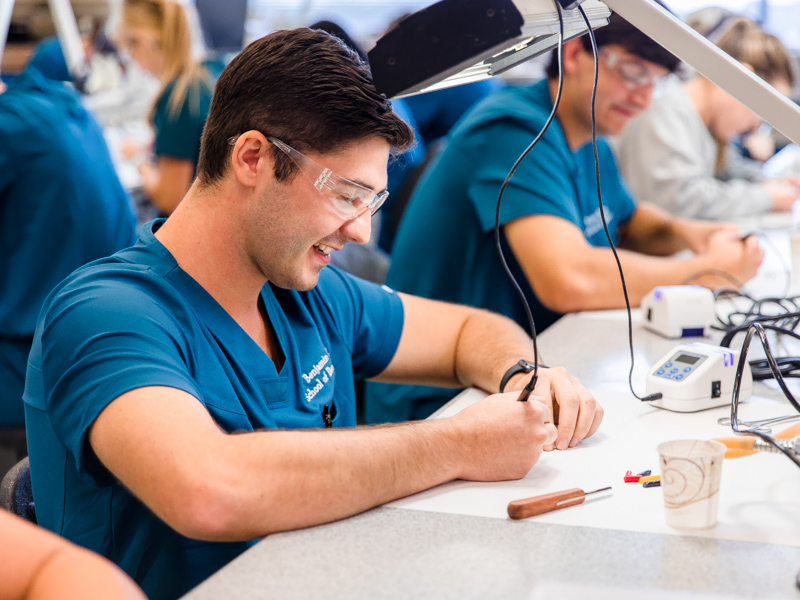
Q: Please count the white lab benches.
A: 1